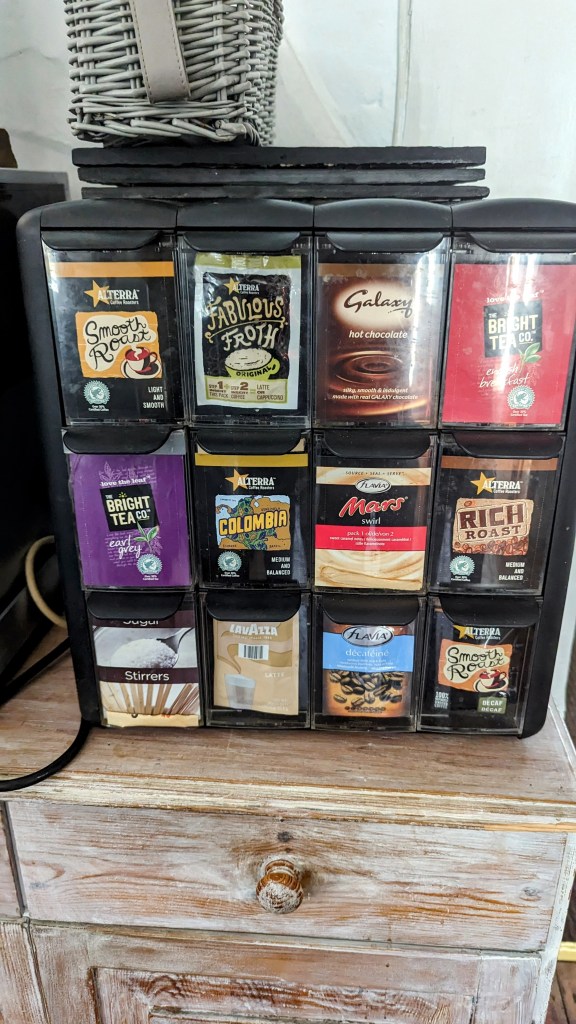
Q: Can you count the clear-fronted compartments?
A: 12